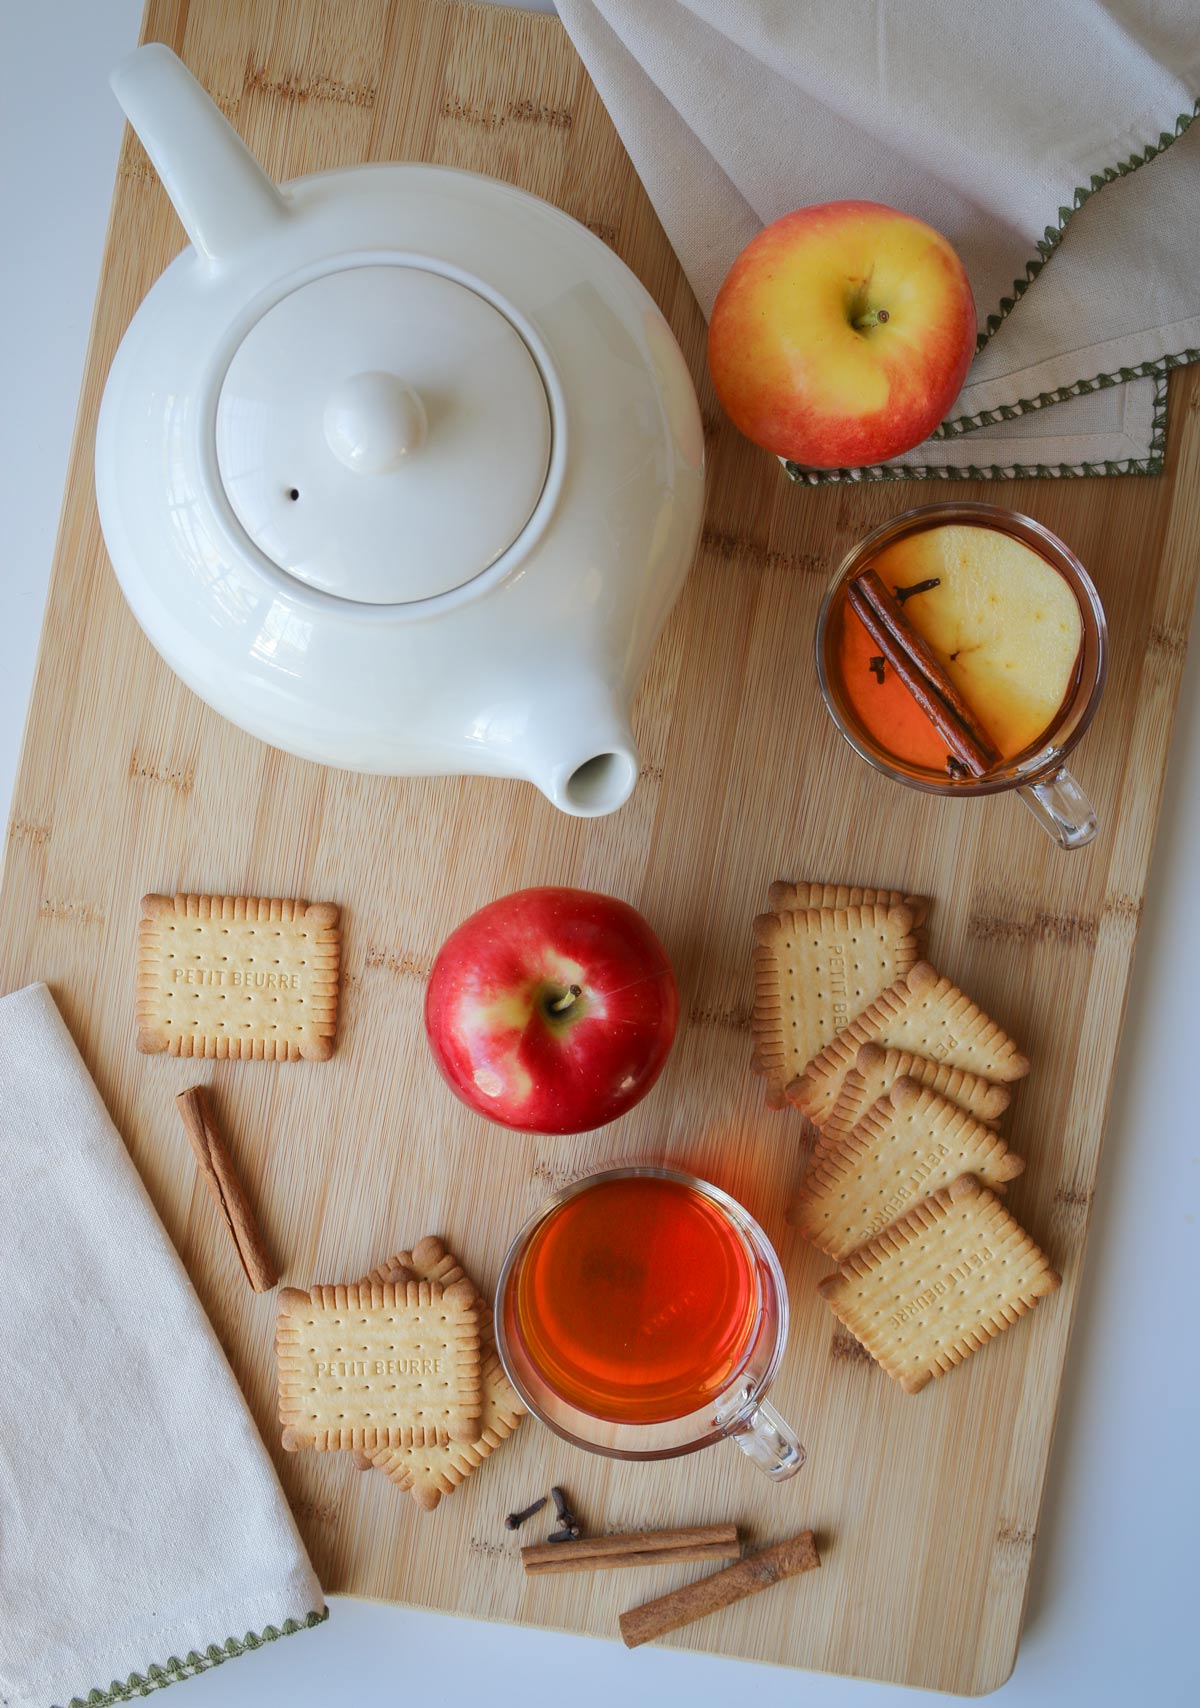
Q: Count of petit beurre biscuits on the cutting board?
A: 10